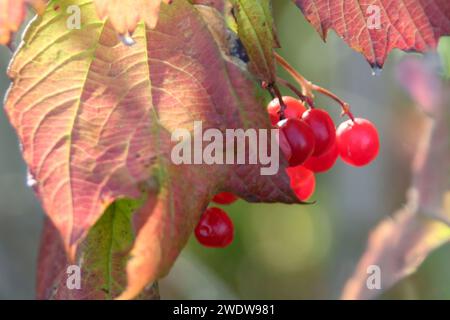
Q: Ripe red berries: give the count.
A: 8